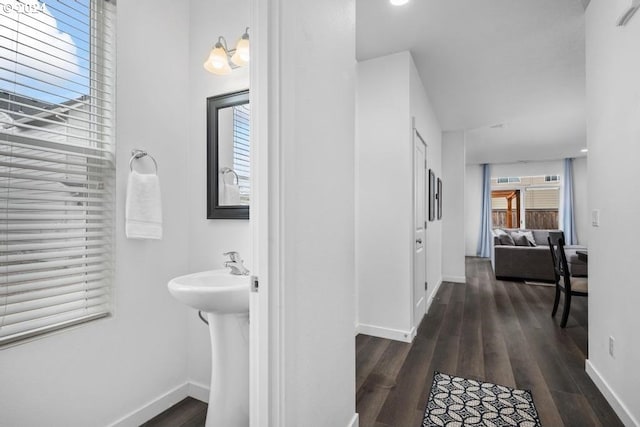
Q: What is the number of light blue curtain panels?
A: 2